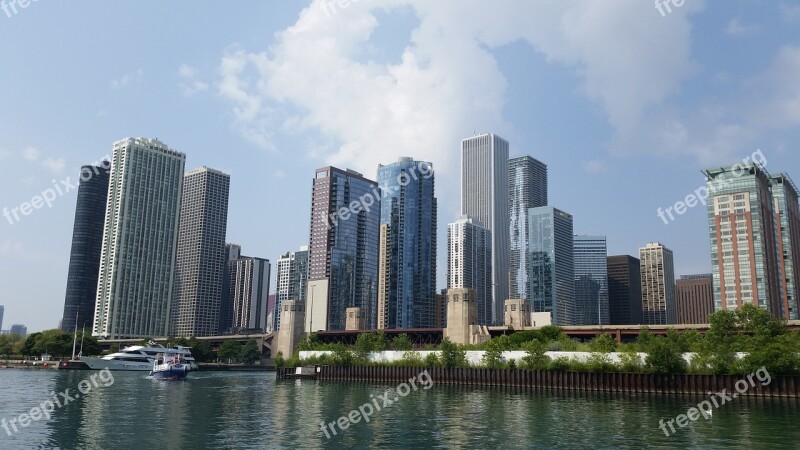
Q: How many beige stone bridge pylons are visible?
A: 4